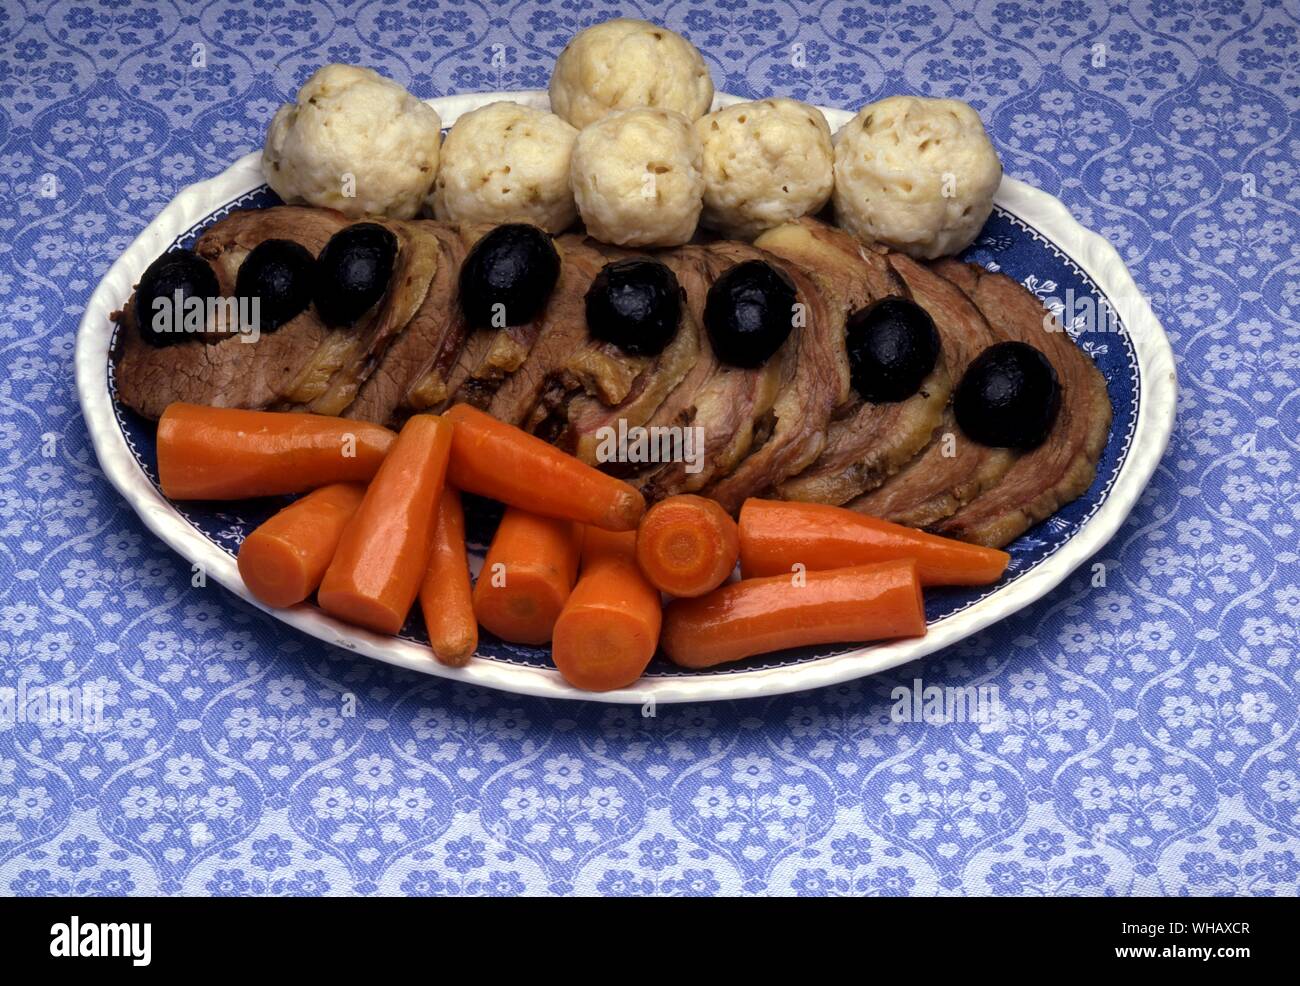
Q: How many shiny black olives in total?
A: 8